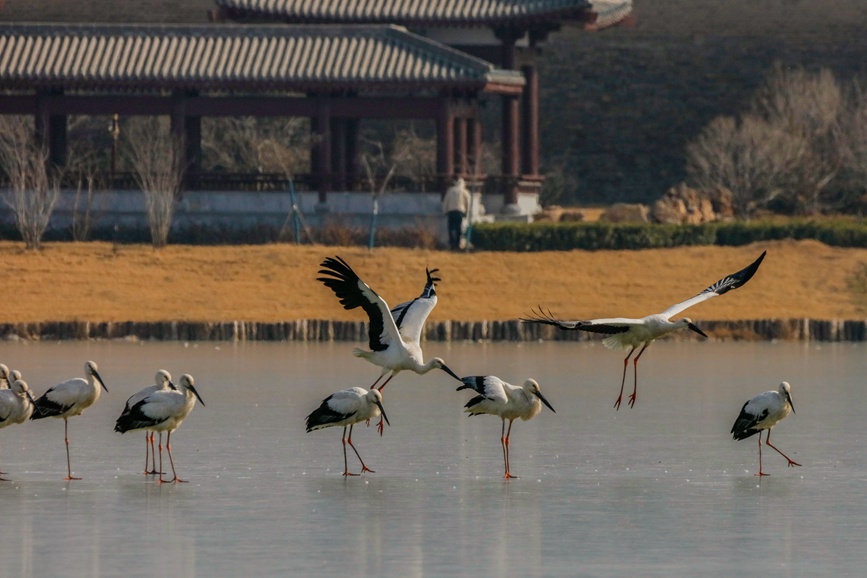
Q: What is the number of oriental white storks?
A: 11